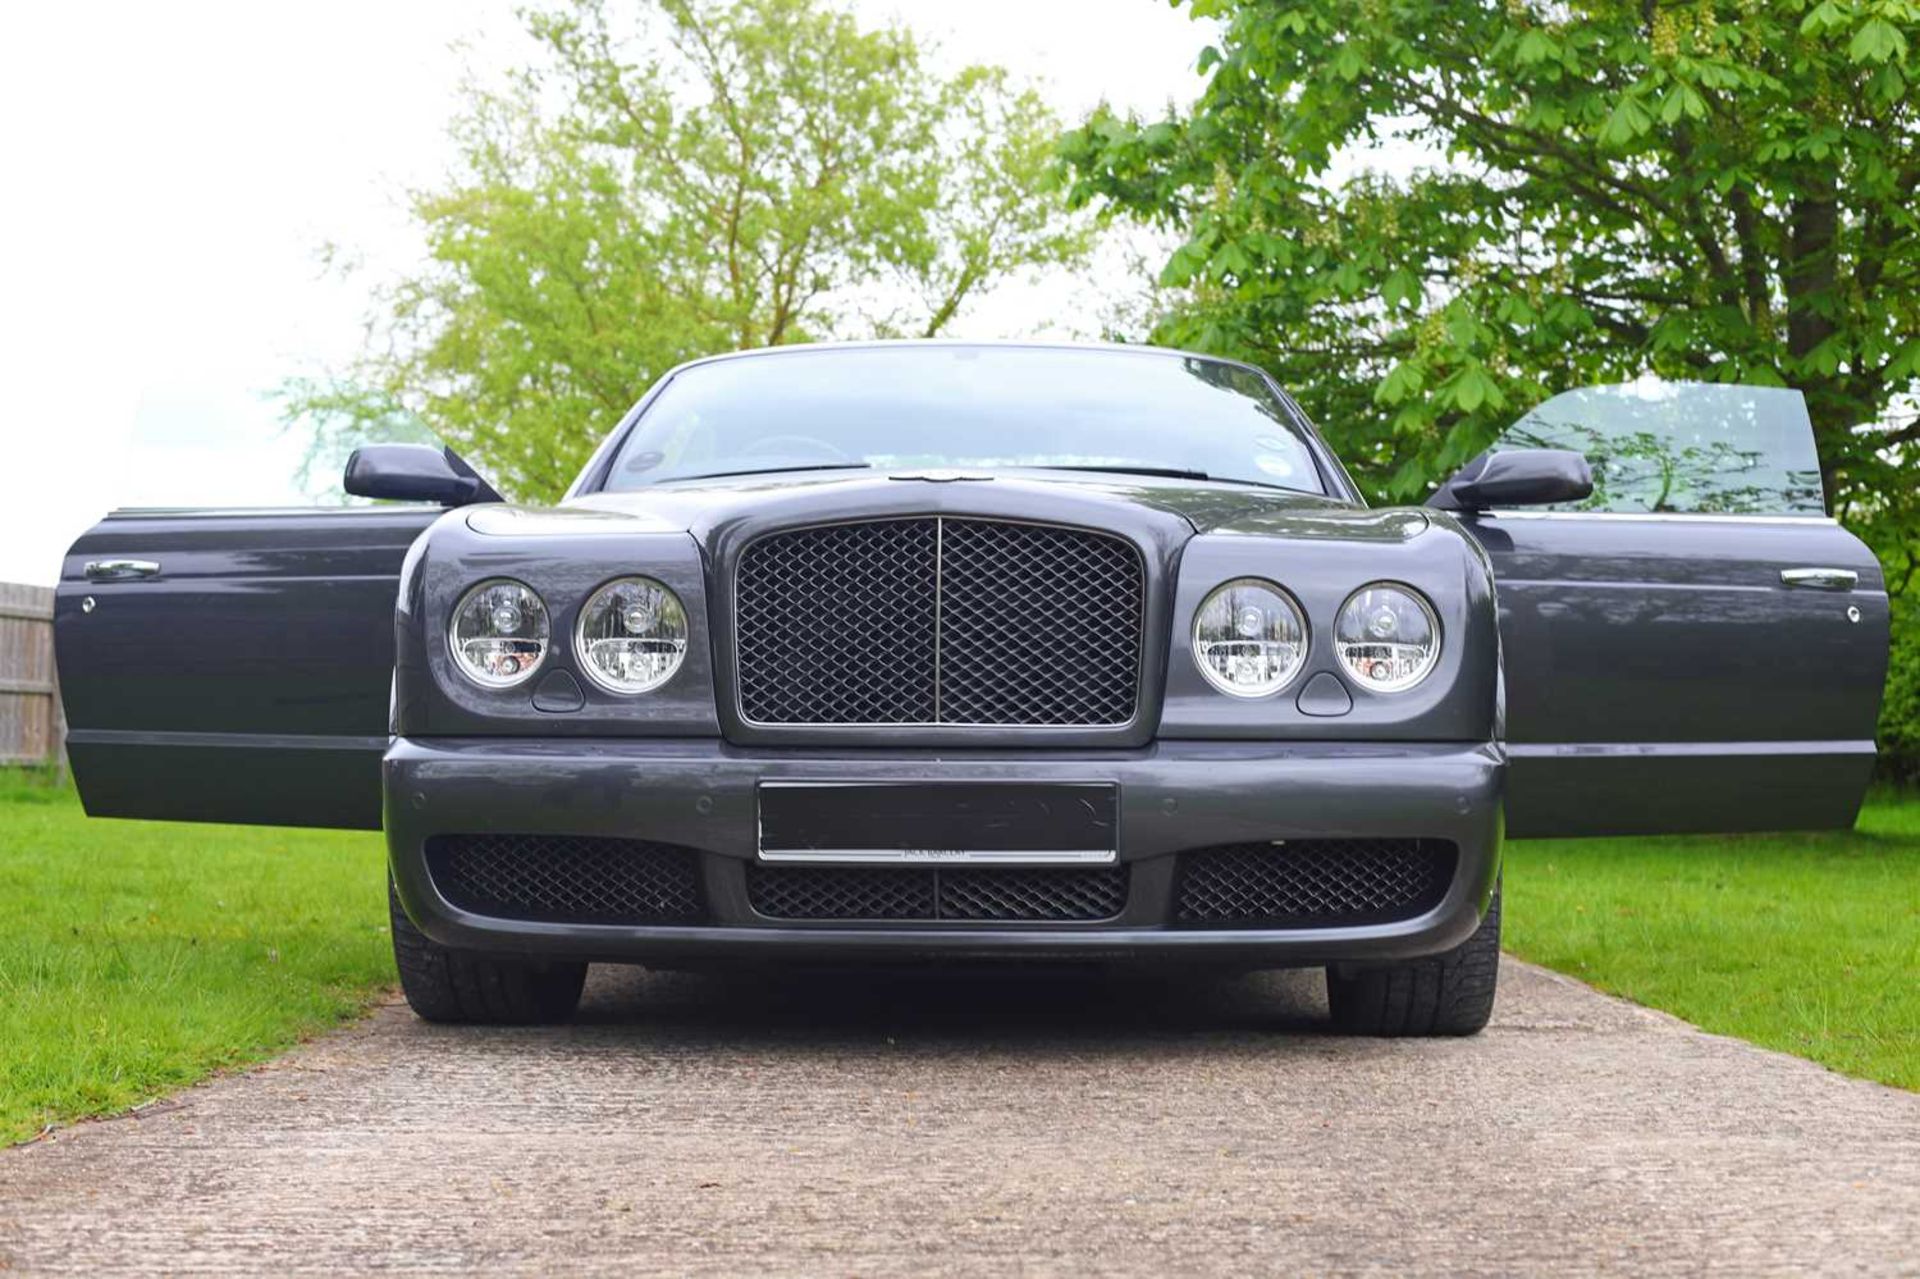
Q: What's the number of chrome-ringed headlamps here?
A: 4